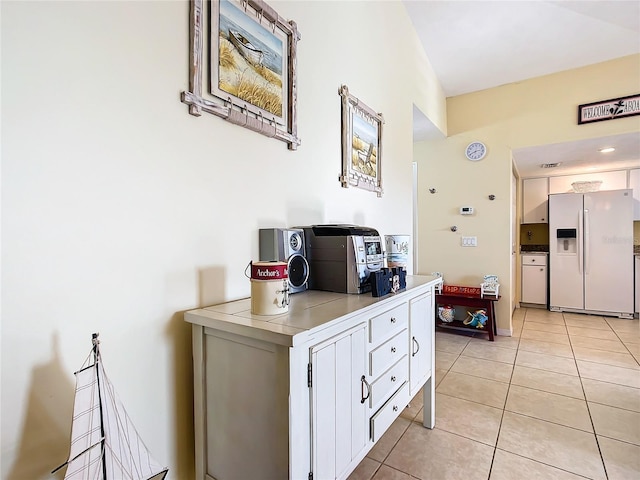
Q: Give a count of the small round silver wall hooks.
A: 3